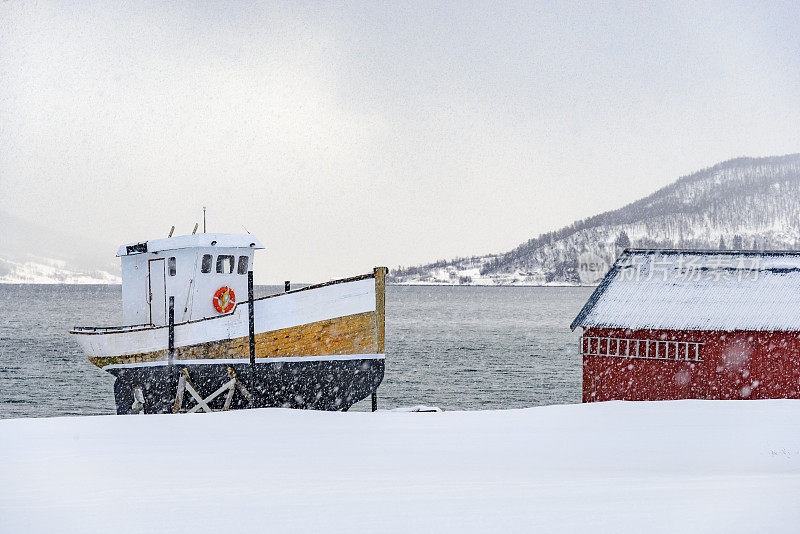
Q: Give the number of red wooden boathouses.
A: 1